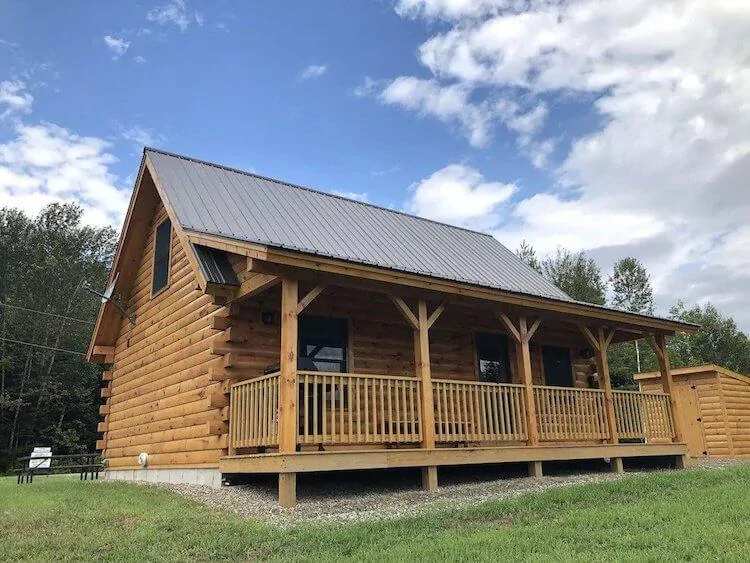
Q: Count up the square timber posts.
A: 5